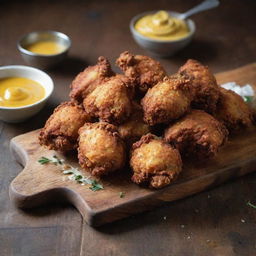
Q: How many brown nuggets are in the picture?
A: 11